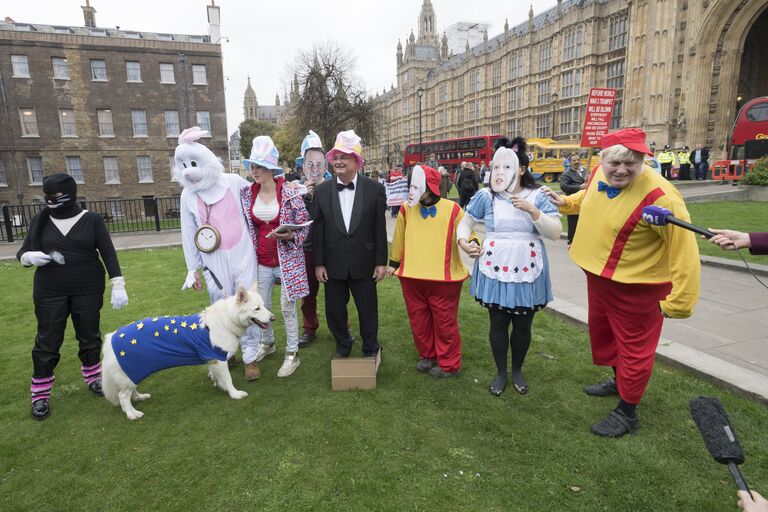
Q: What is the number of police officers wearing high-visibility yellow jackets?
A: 2